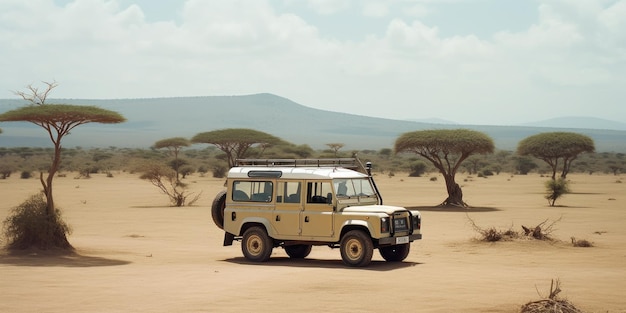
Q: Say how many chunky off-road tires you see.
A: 5